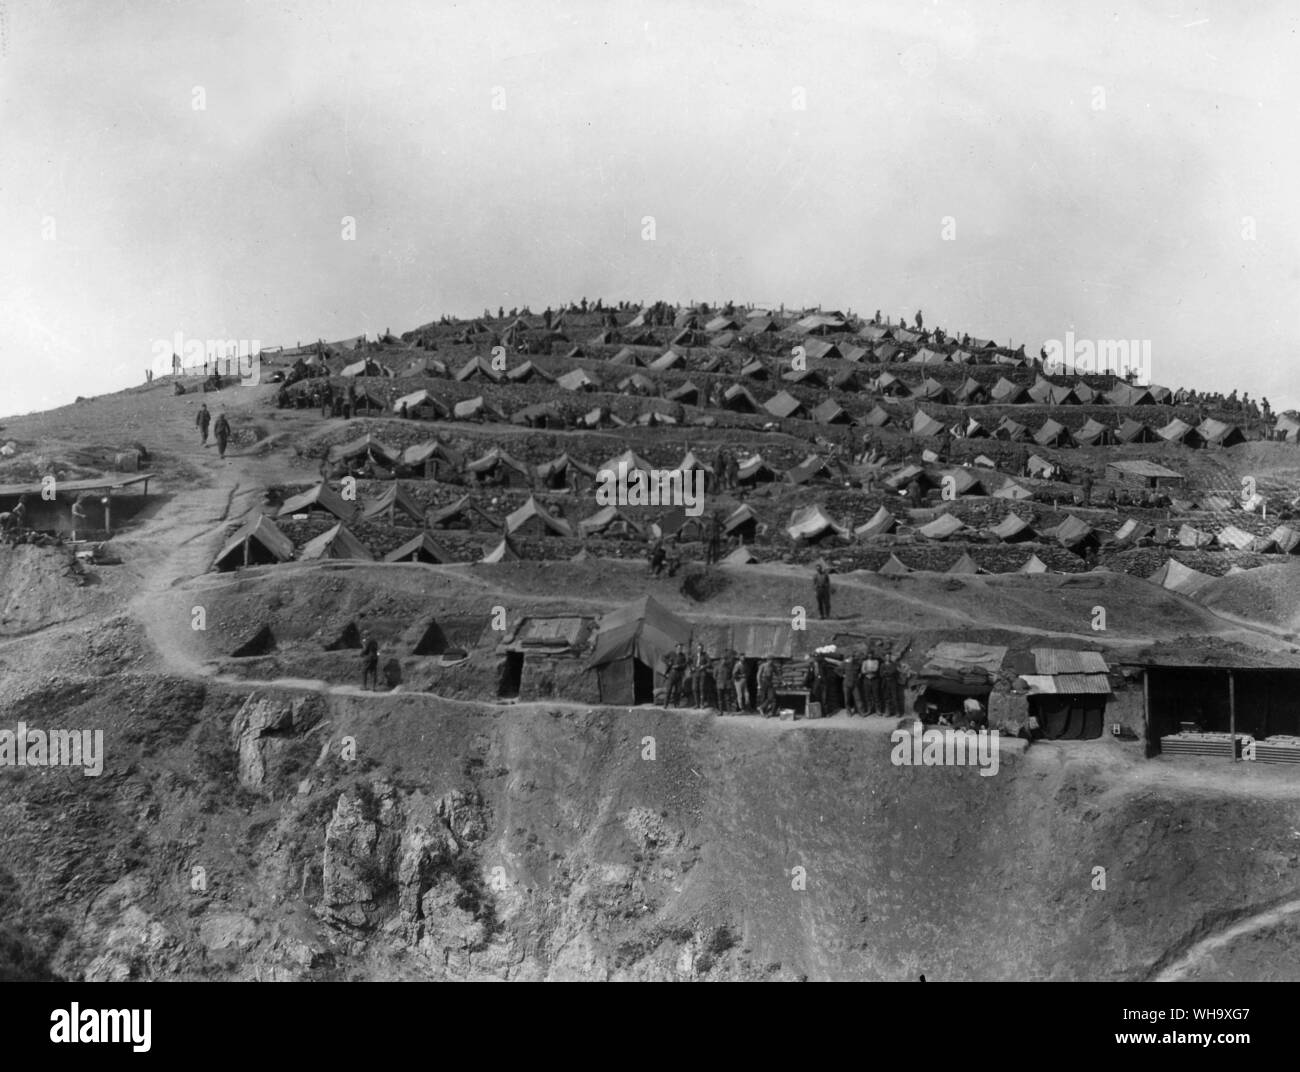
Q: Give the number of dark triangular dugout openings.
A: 3